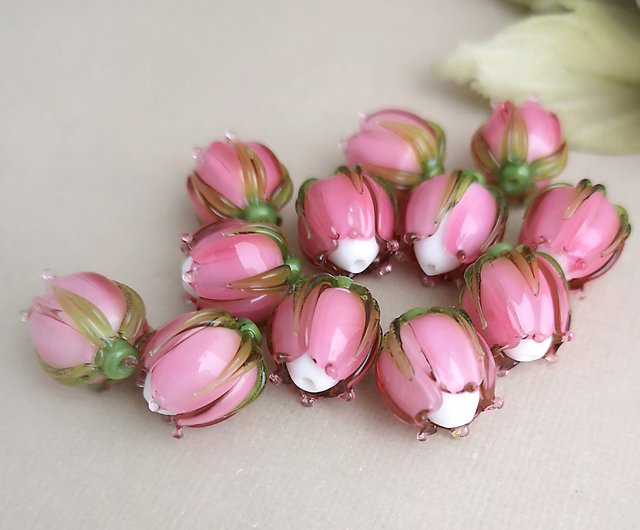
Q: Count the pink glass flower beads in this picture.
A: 12